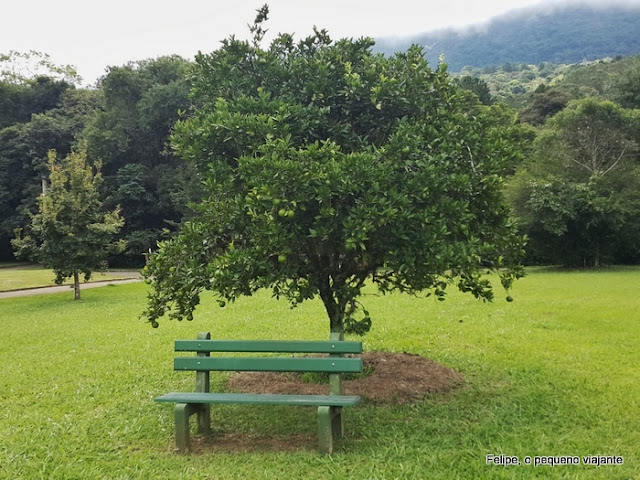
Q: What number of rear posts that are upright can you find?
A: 2